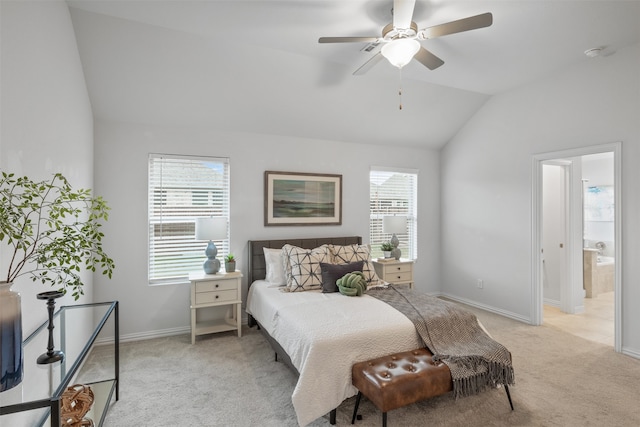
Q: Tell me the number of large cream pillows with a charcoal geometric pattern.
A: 2